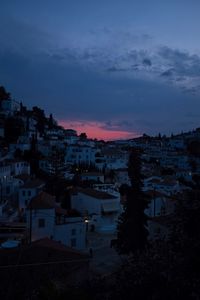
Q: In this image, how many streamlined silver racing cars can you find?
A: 0